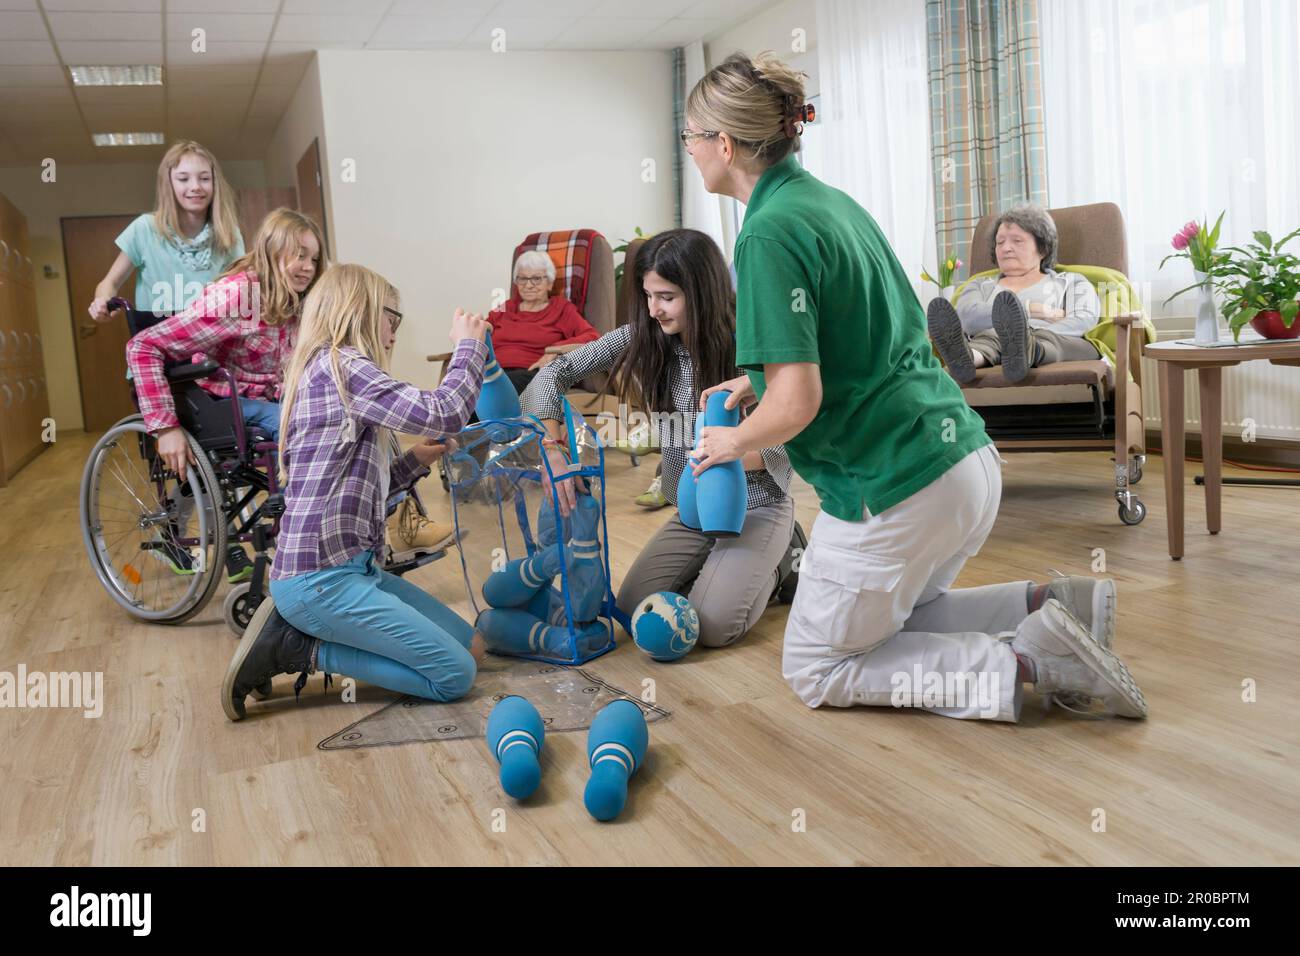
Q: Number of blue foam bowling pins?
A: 10